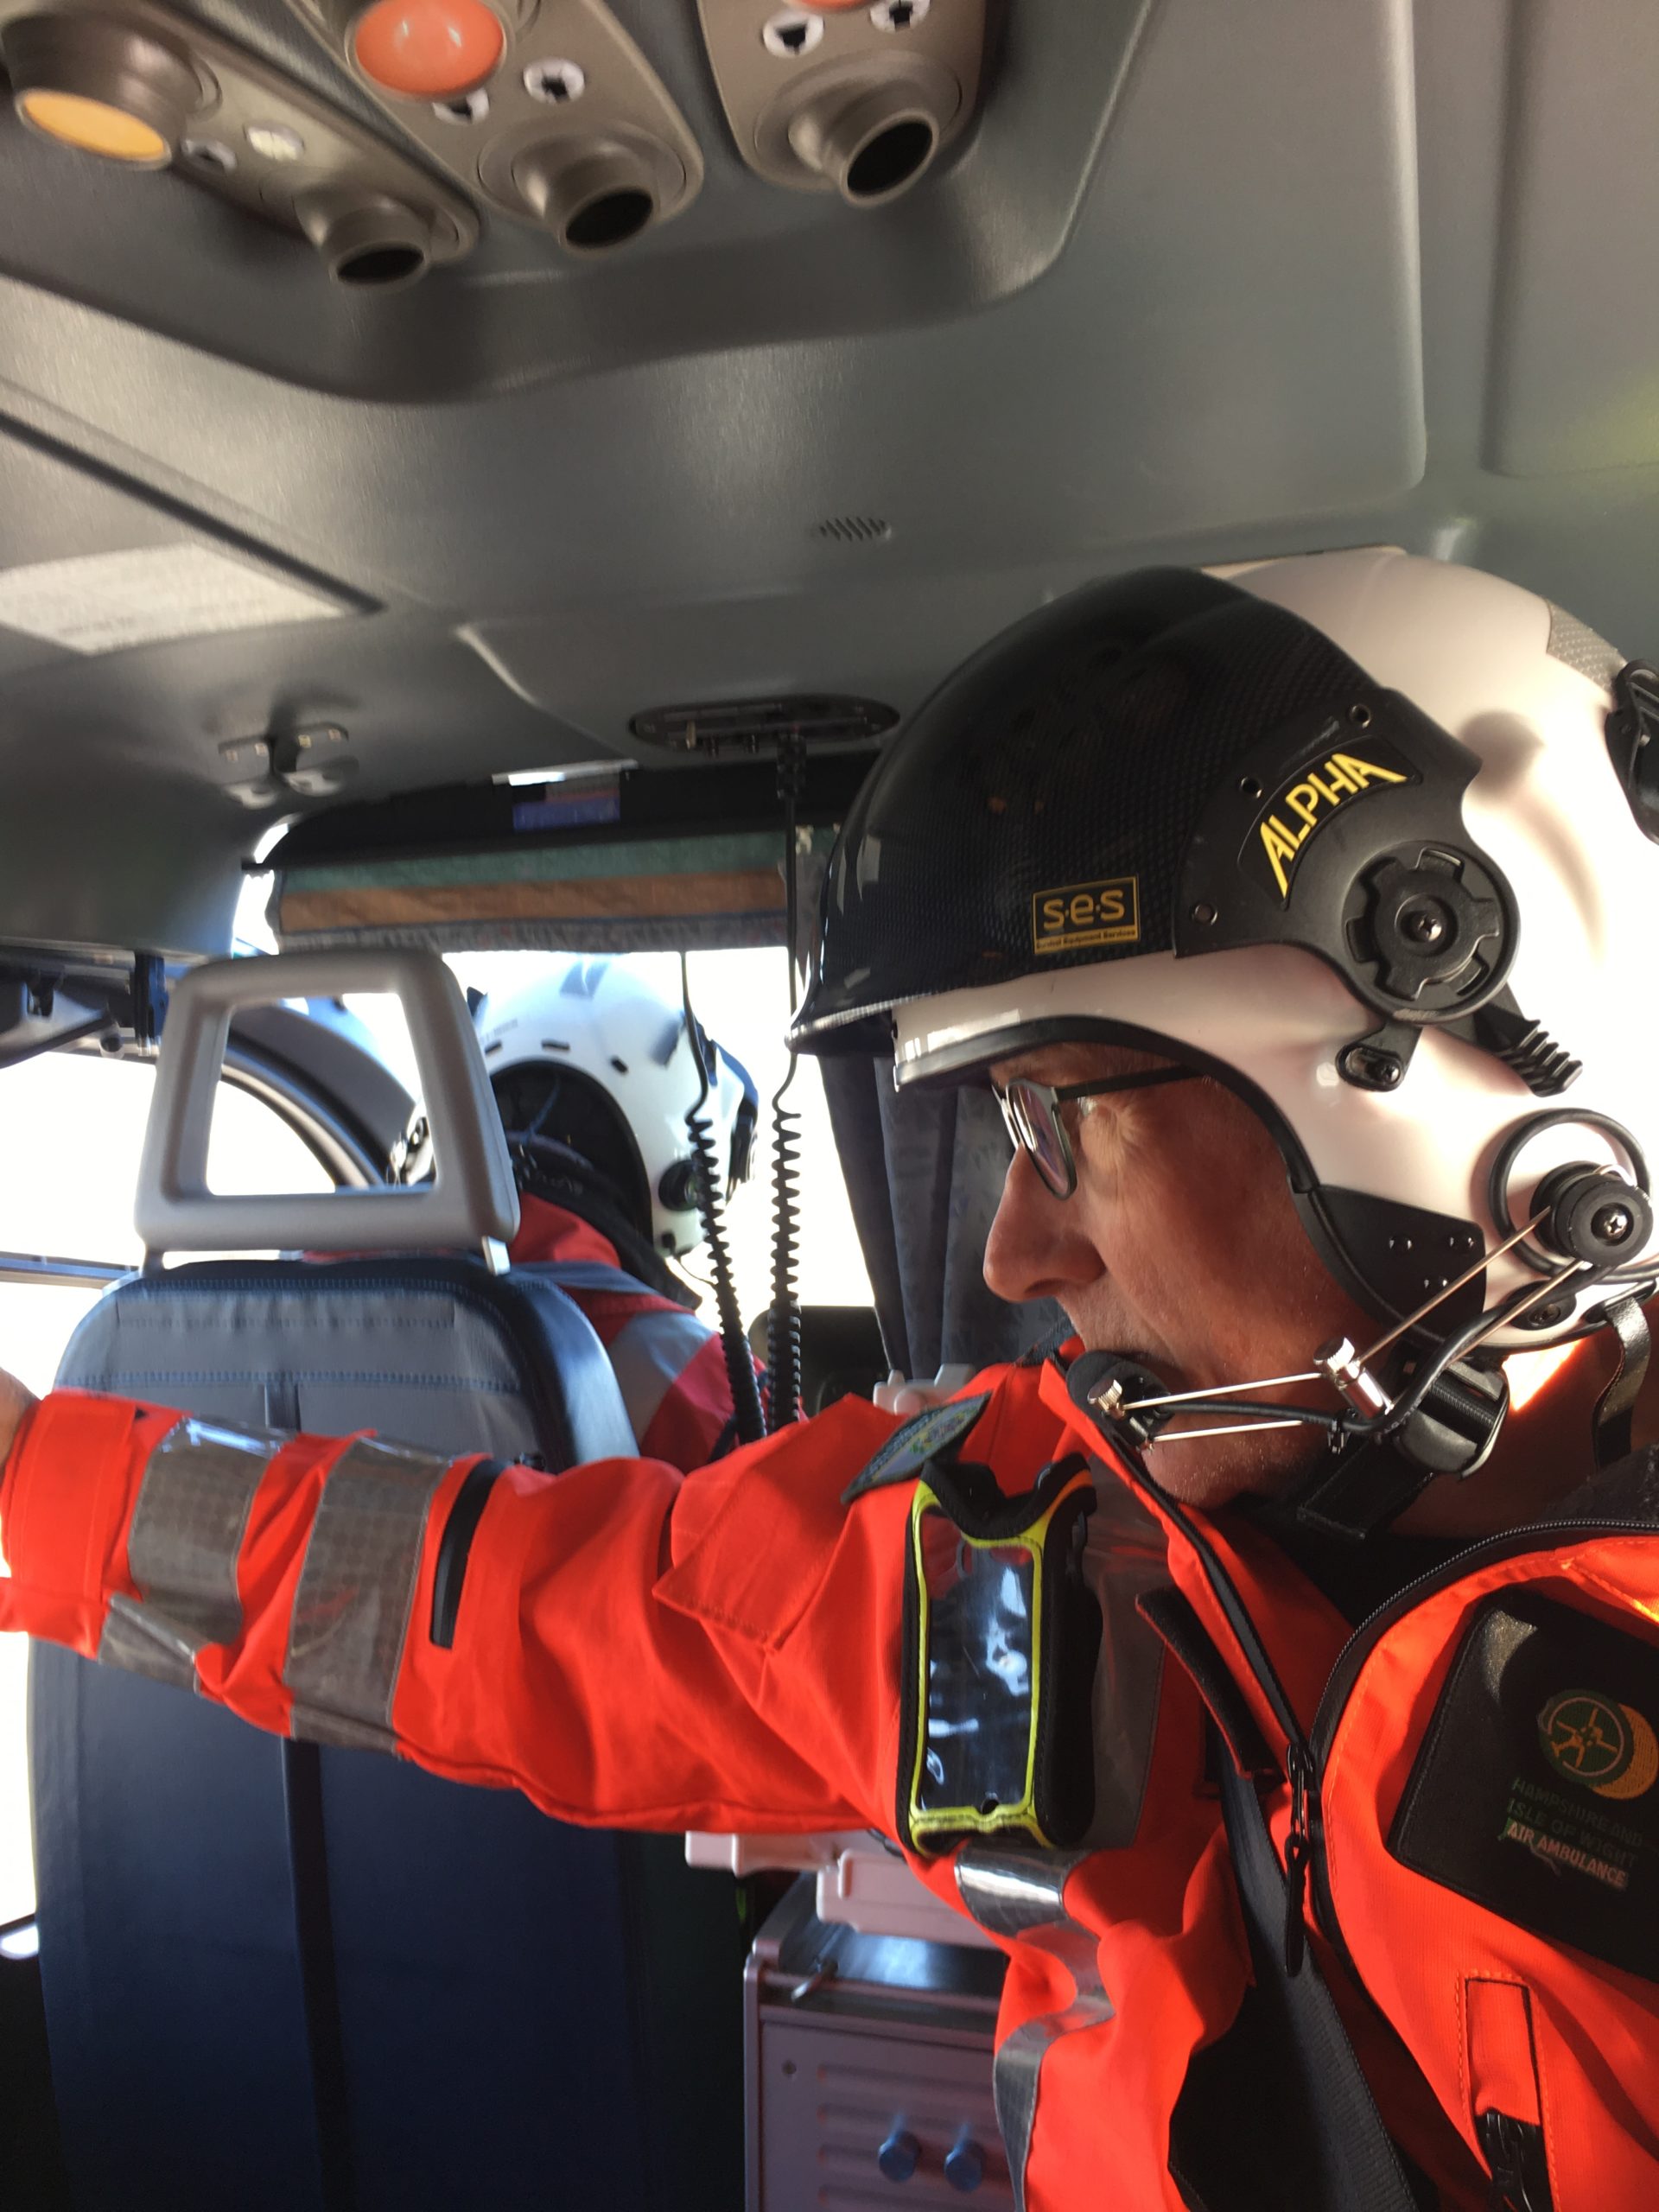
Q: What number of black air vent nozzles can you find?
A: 3